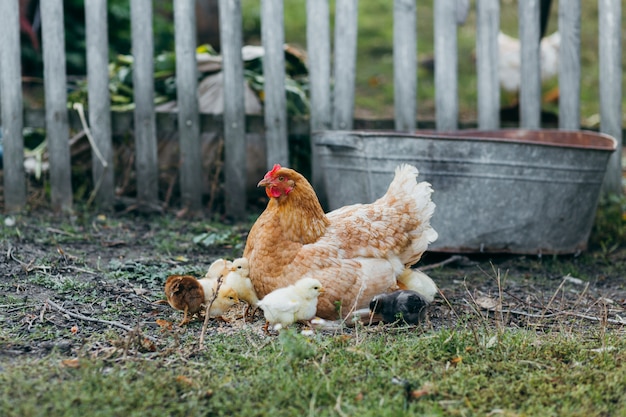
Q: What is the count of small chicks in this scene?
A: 7